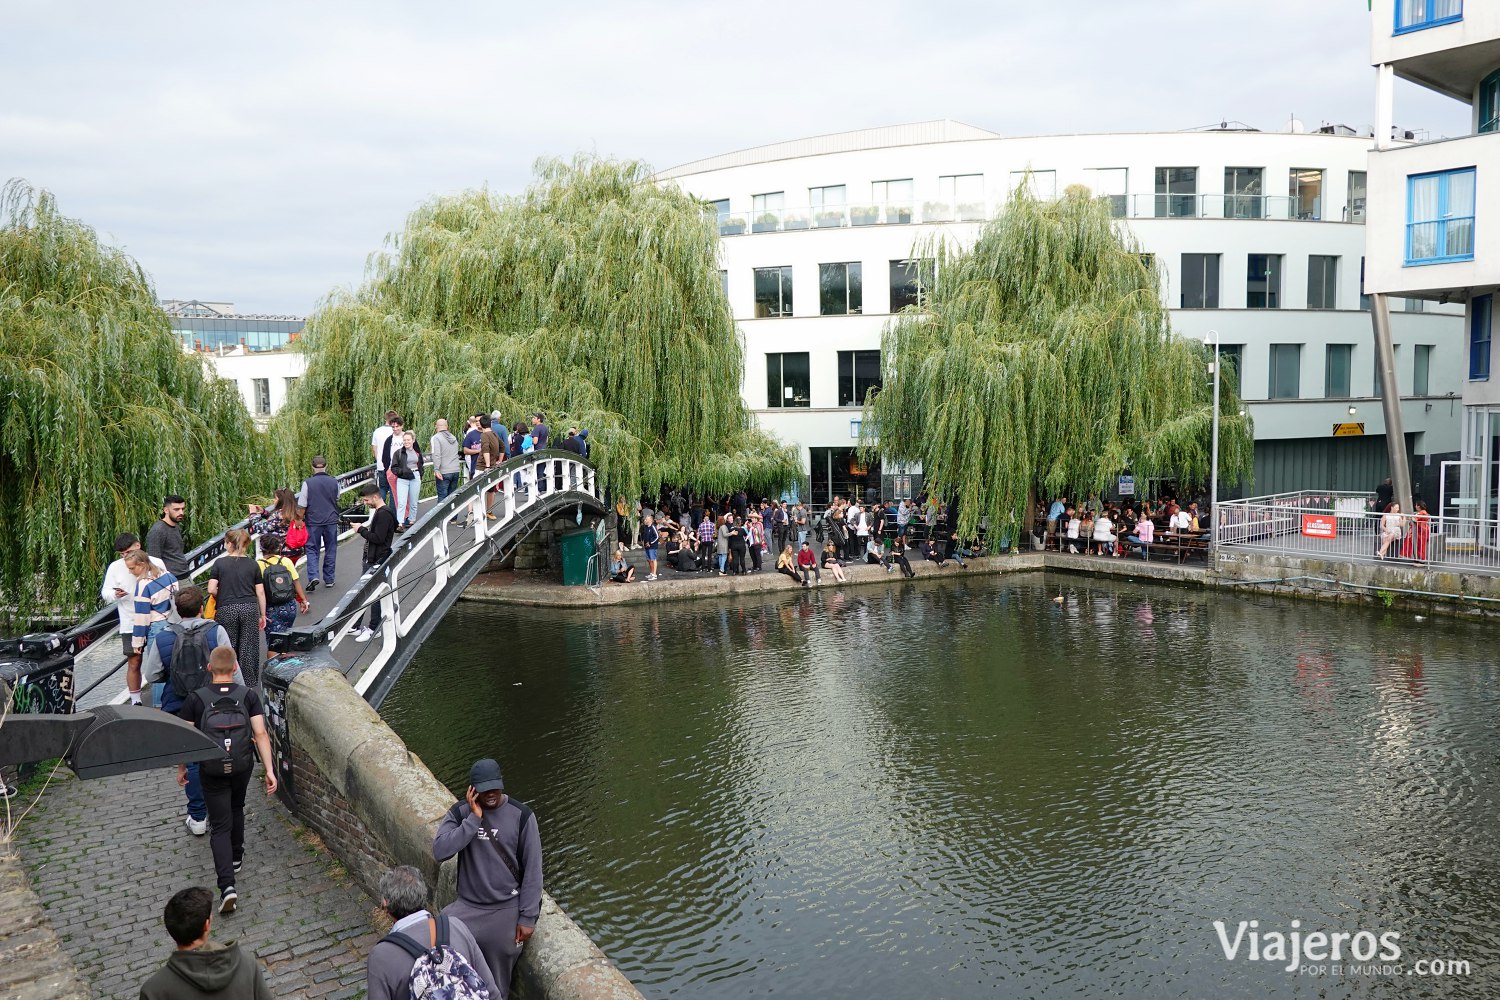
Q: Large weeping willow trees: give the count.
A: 3